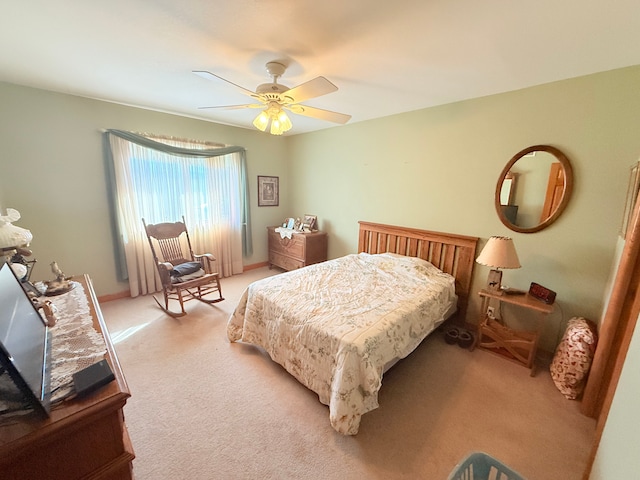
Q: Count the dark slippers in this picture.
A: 2